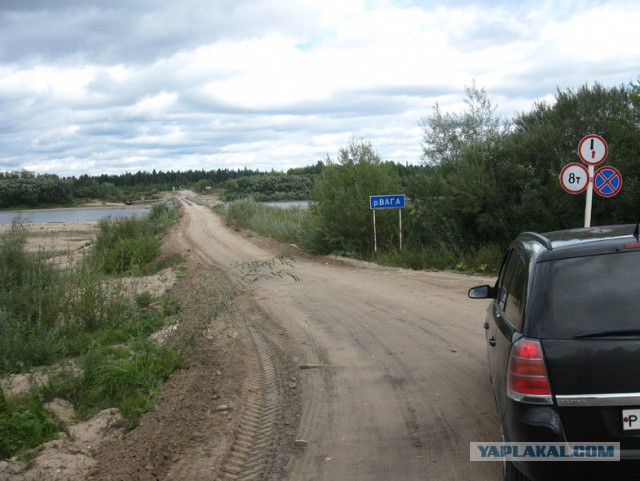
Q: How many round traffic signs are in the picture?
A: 3